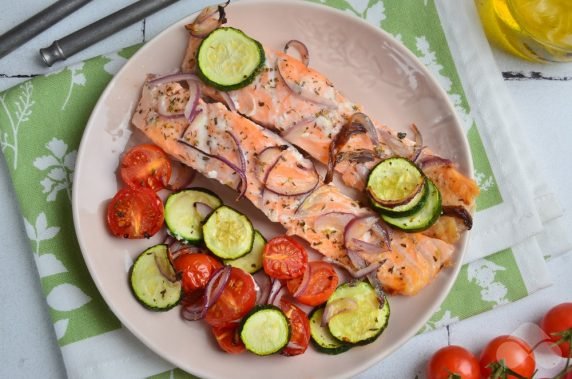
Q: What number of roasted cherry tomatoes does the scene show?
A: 8